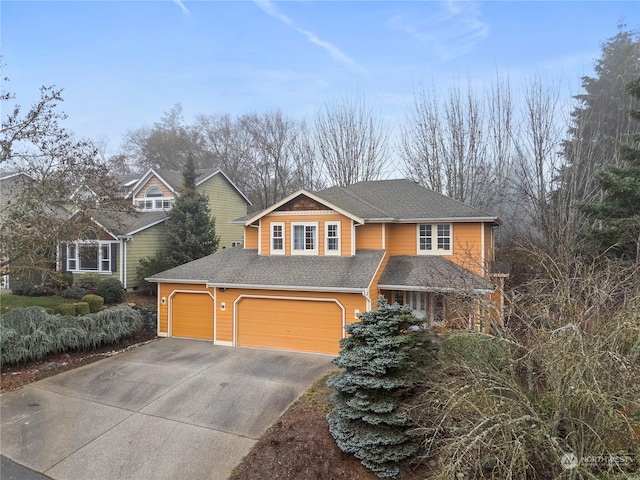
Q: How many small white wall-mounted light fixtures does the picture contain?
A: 3